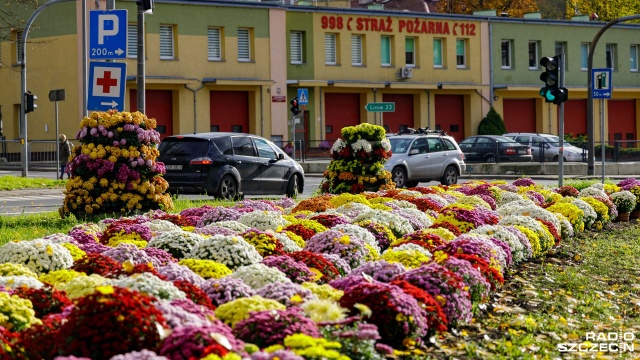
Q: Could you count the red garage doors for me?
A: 8